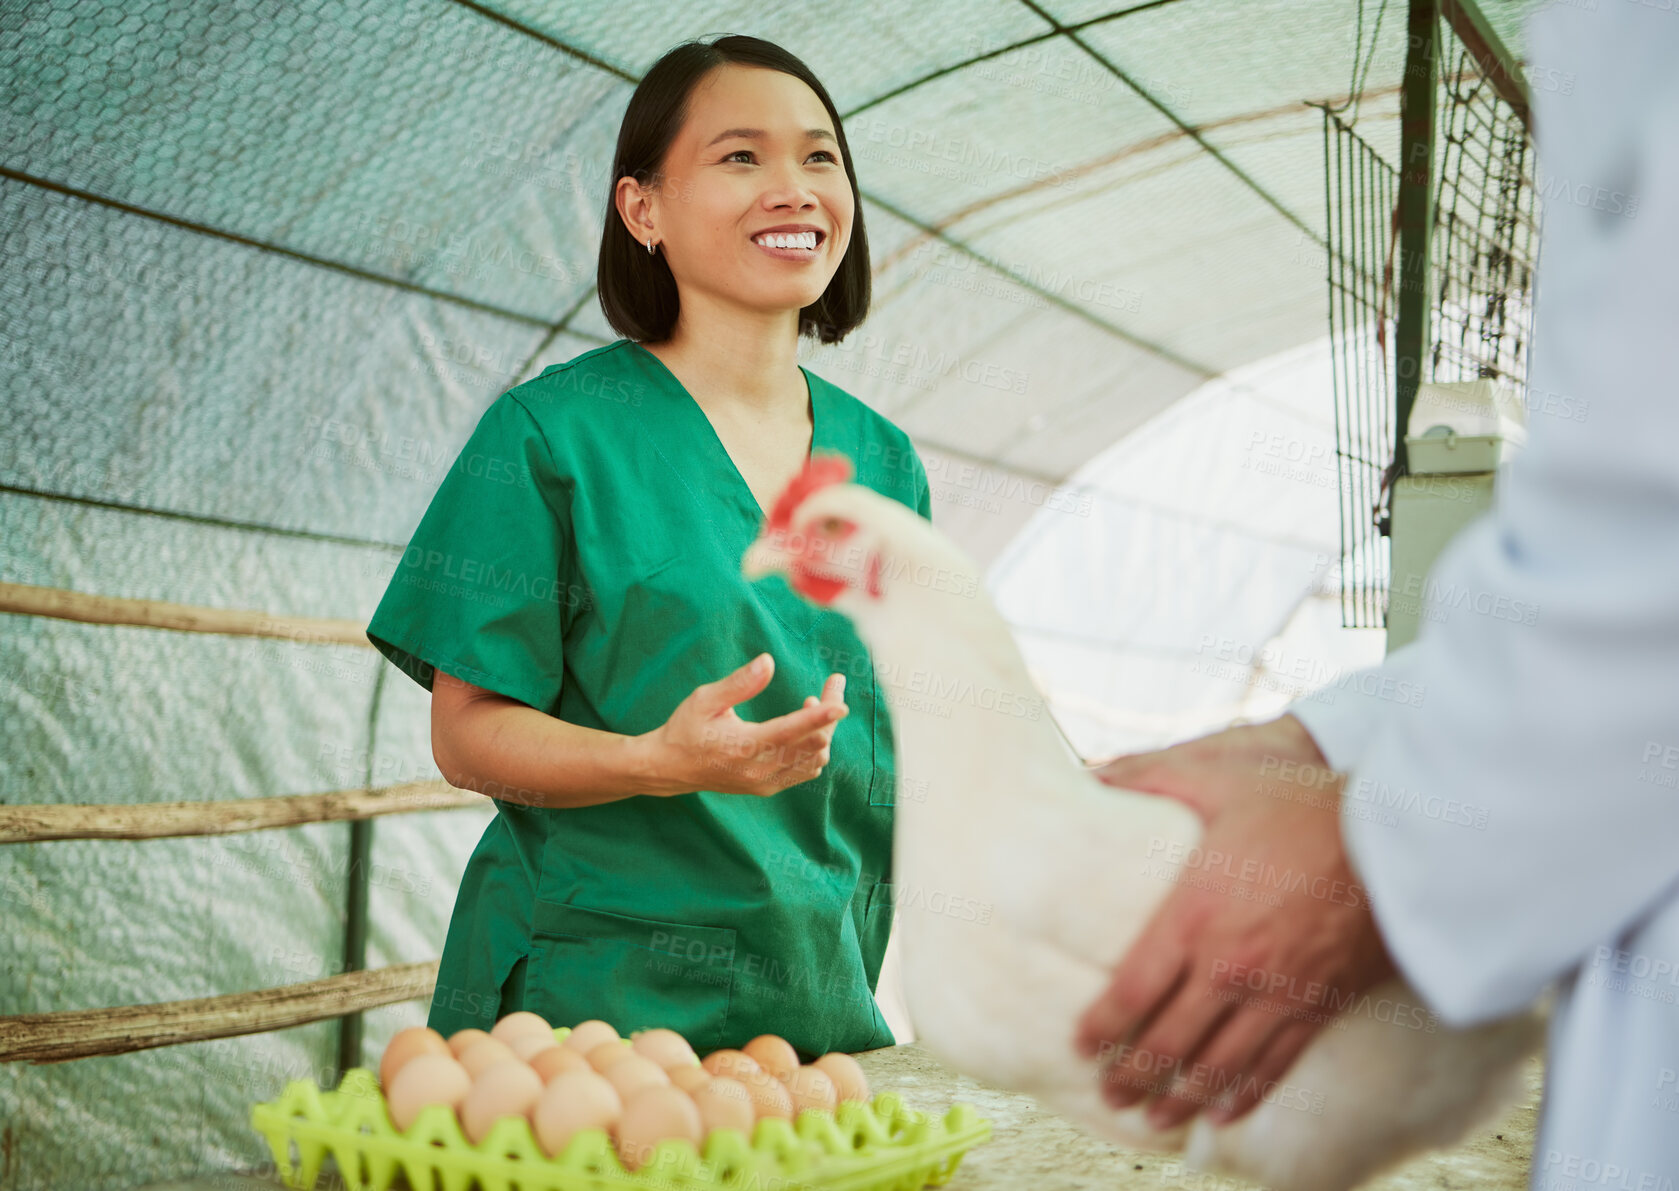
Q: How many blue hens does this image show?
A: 0